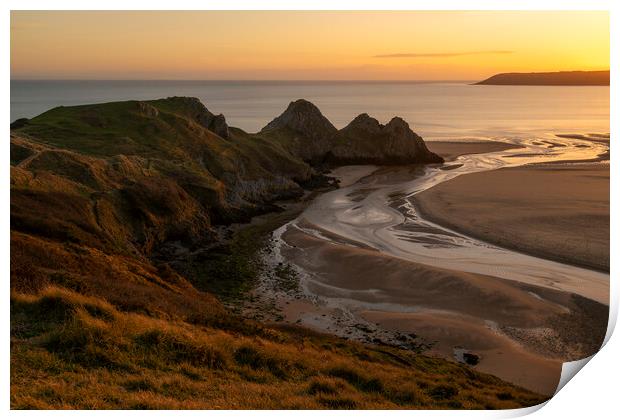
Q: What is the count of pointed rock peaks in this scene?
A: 3